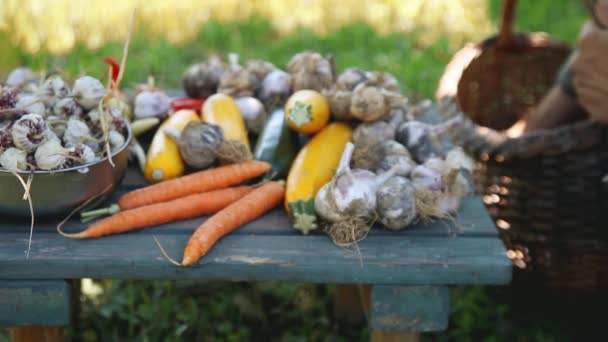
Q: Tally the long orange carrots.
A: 3